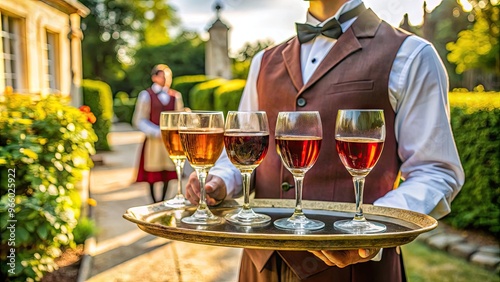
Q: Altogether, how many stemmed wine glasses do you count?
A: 5